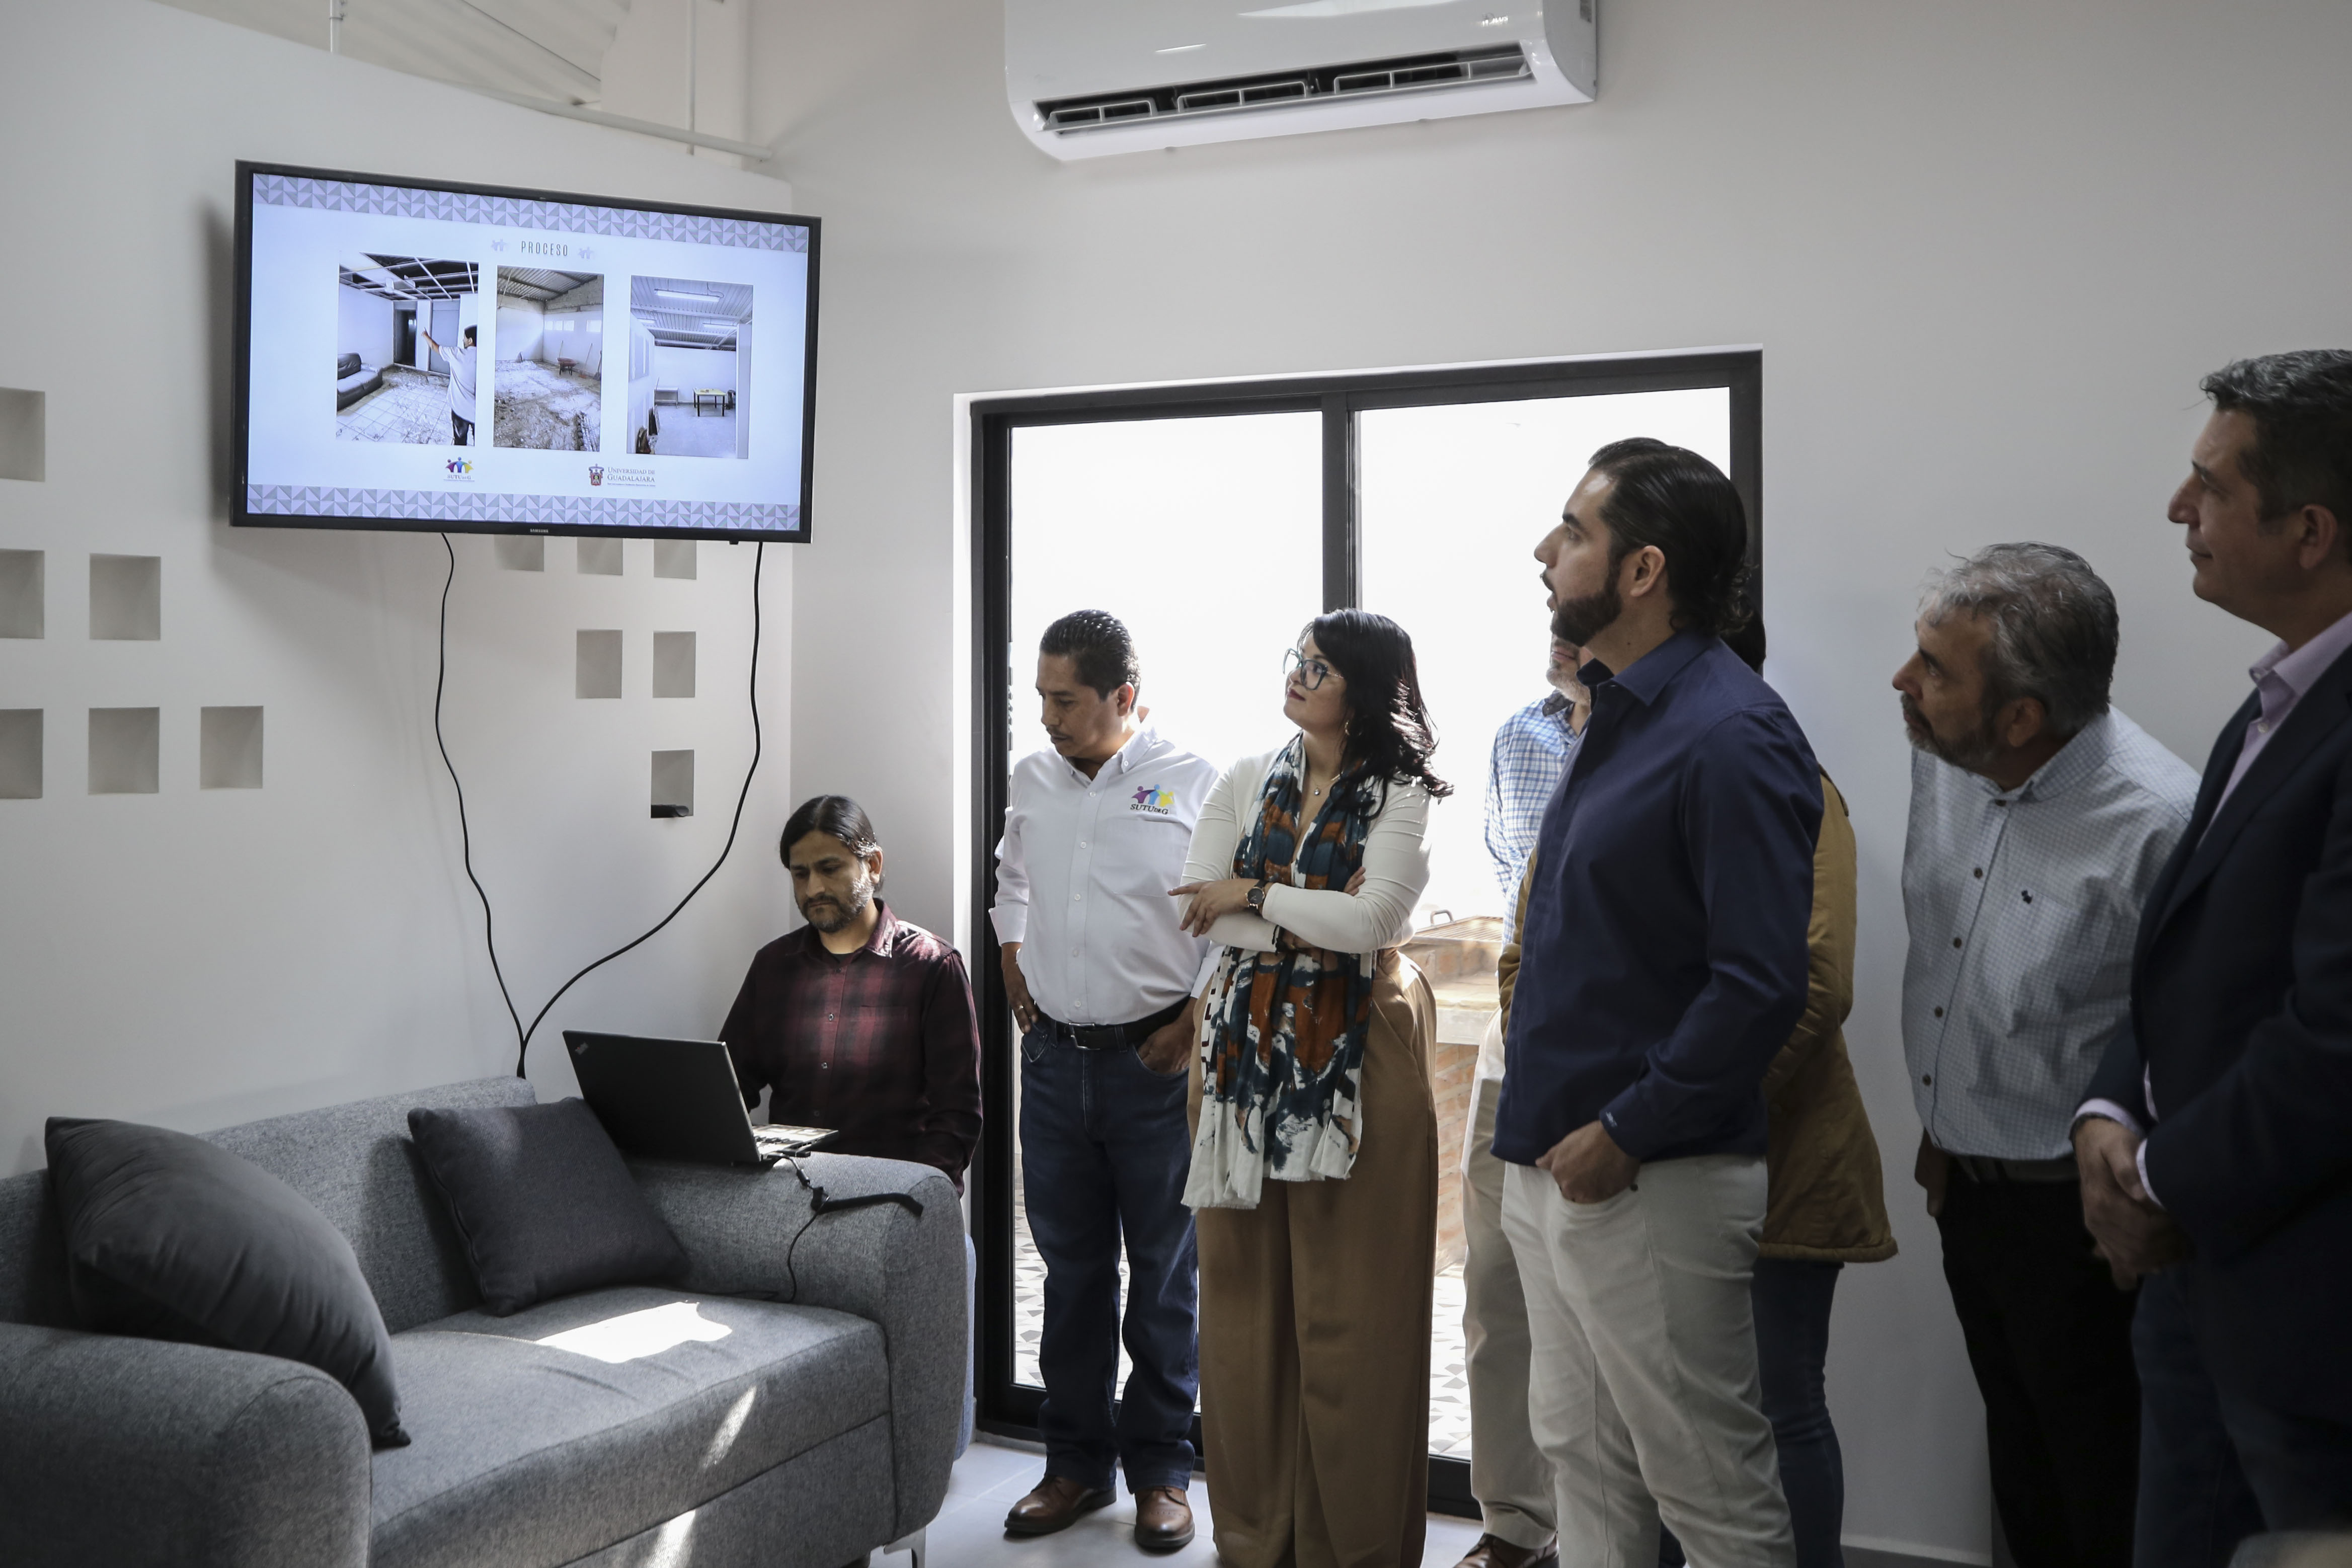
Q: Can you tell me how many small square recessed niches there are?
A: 12